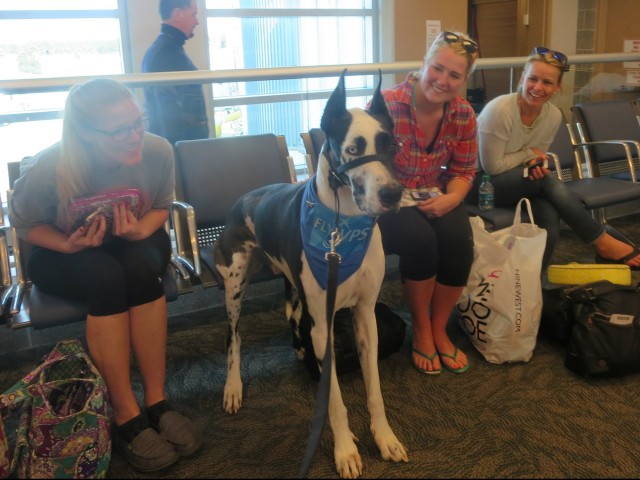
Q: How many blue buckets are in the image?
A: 0